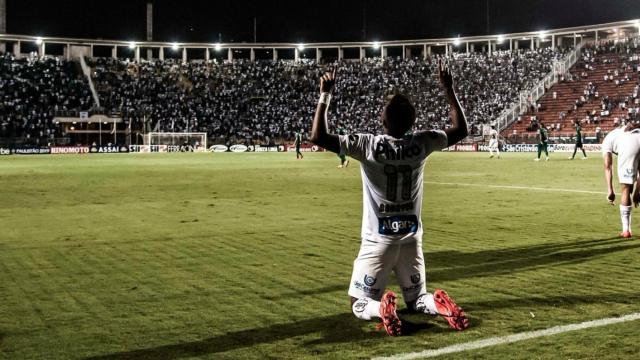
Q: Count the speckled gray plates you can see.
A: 0